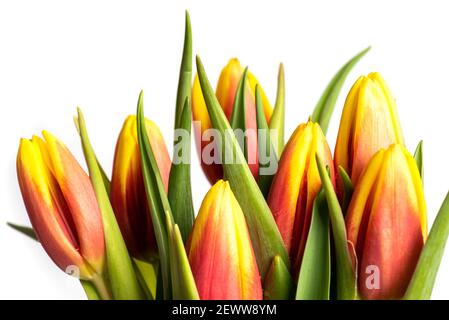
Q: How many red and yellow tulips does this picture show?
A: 7